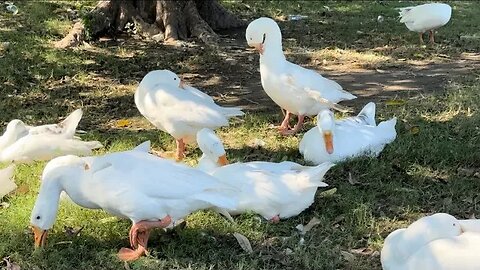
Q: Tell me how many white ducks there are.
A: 9